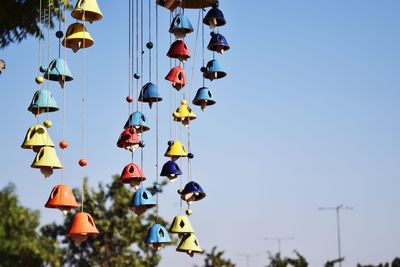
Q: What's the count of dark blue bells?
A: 4